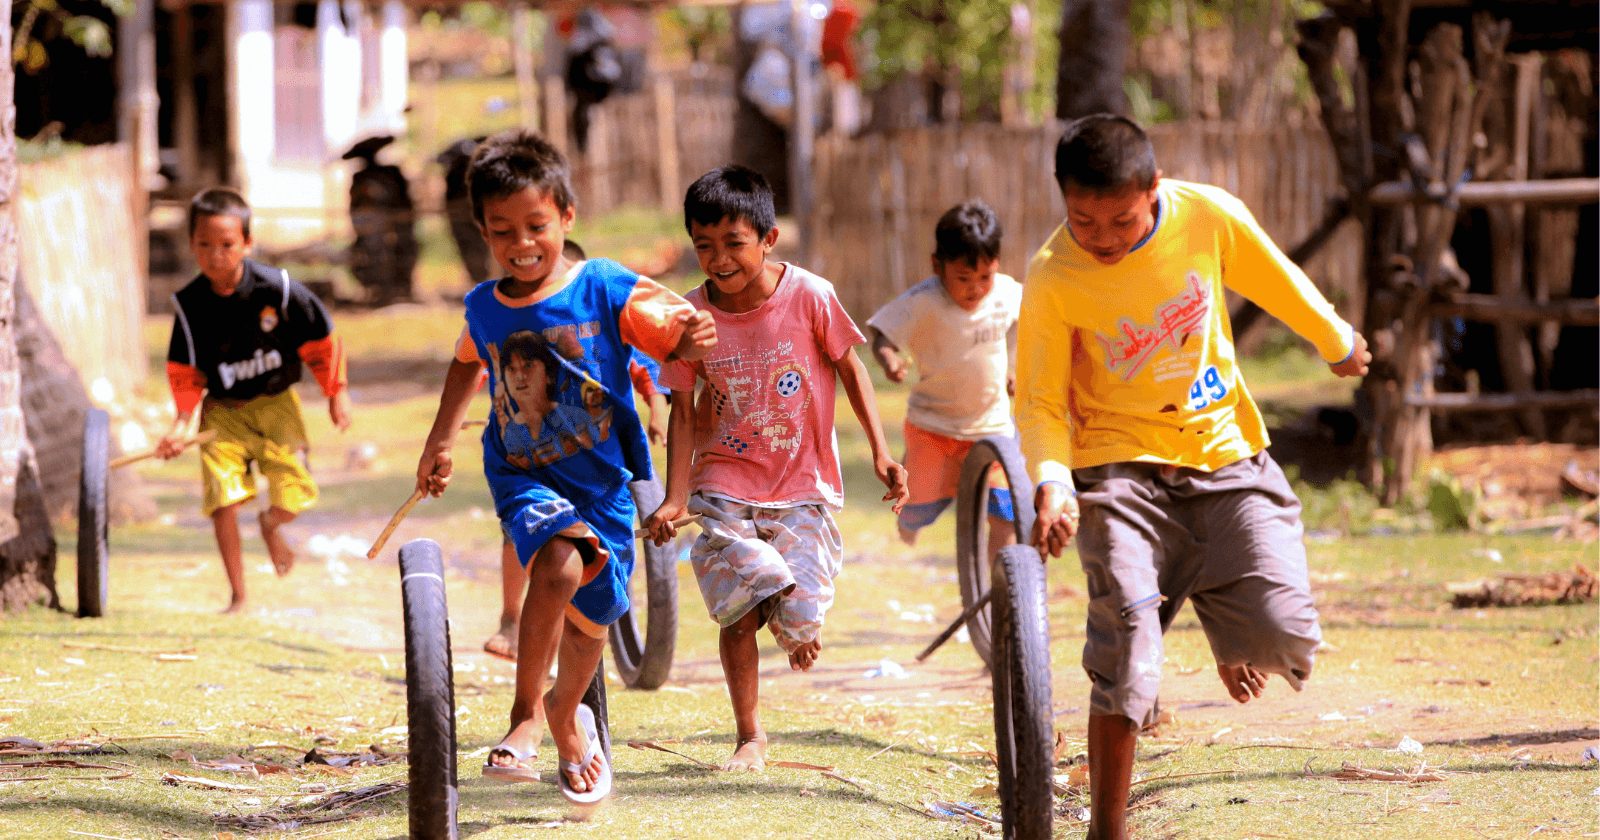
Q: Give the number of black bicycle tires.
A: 6